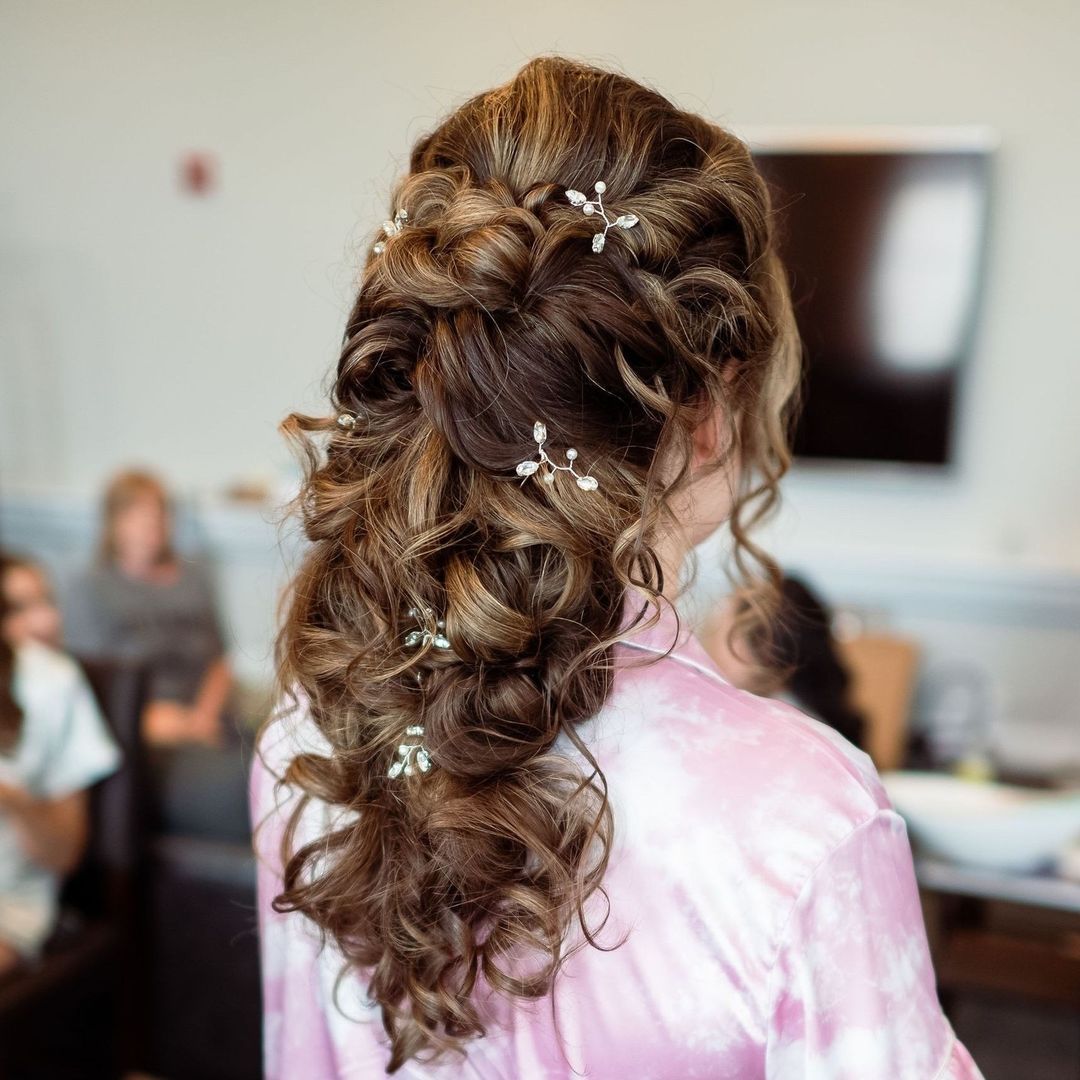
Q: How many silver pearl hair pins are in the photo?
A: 6